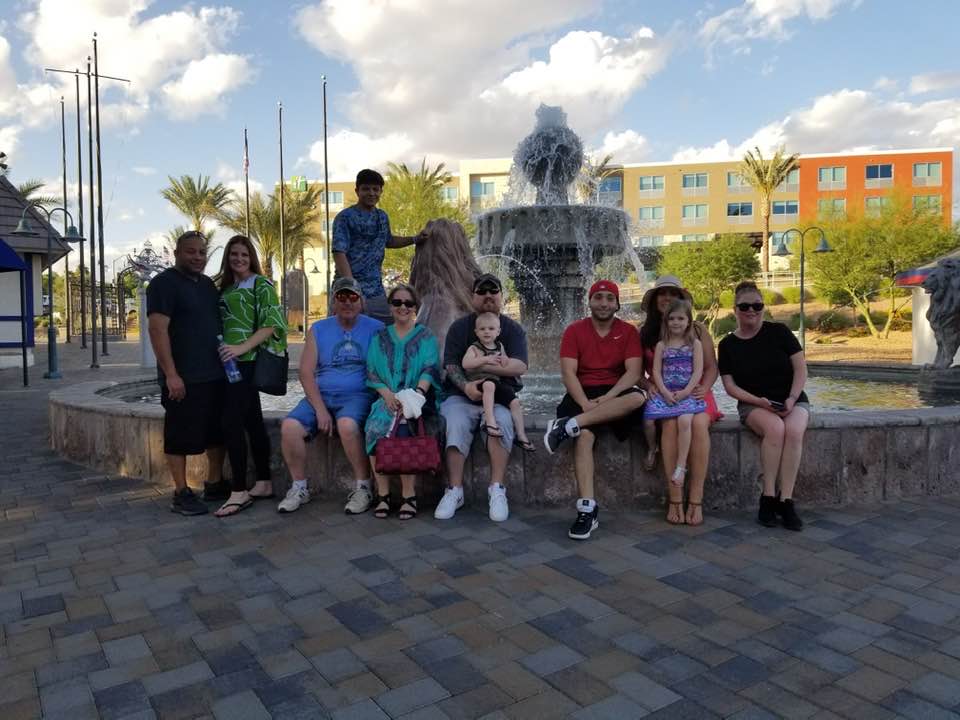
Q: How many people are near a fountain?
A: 11